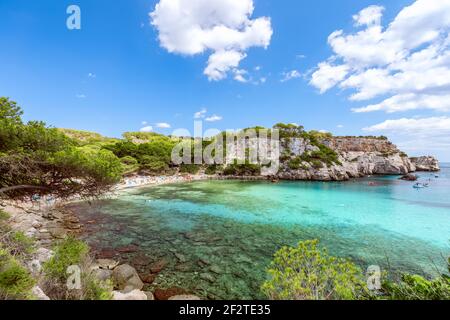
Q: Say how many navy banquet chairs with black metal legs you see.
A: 0